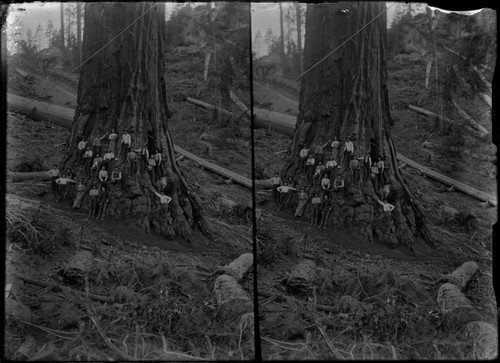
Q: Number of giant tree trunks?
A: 2